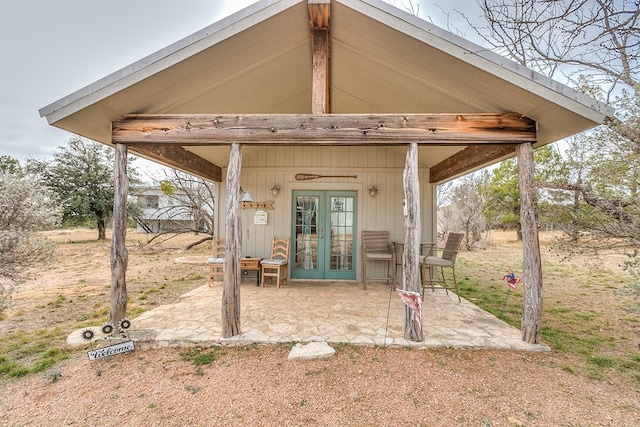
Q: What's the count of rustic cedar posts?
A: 4